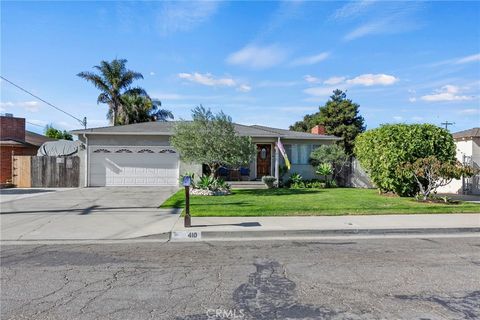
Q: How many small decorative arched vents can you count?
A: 4